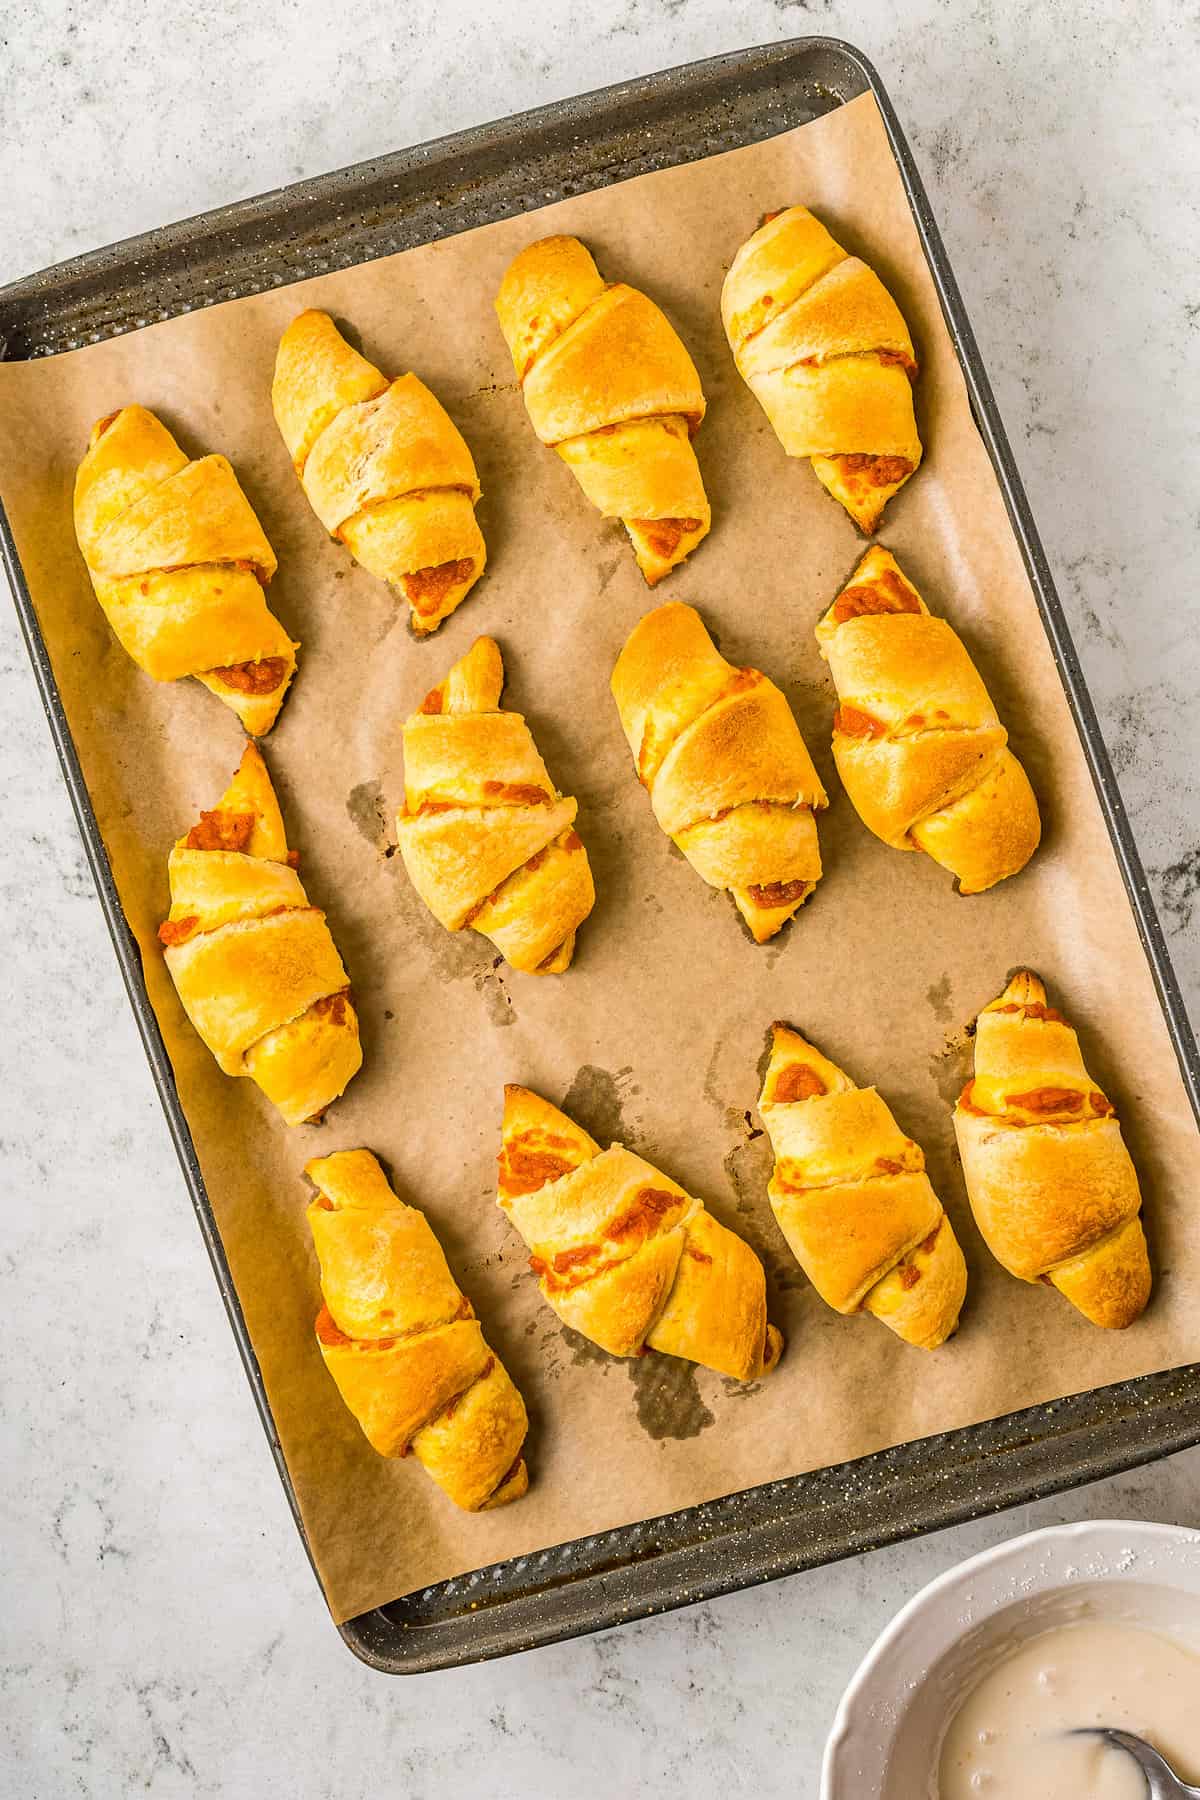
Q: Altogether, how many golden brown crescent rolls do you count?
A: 12